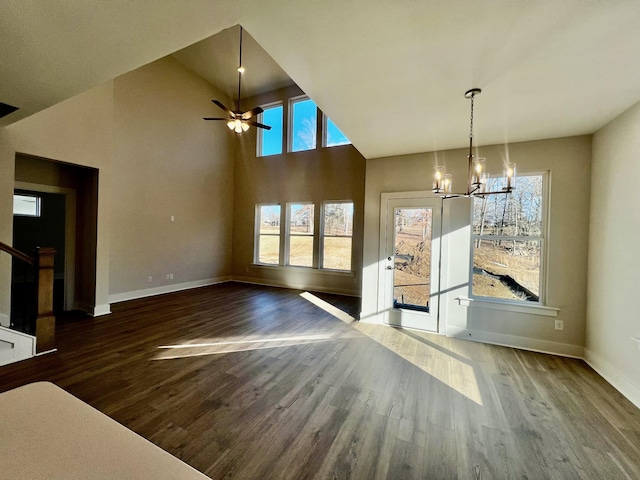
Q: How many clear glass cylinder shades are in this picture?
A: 5